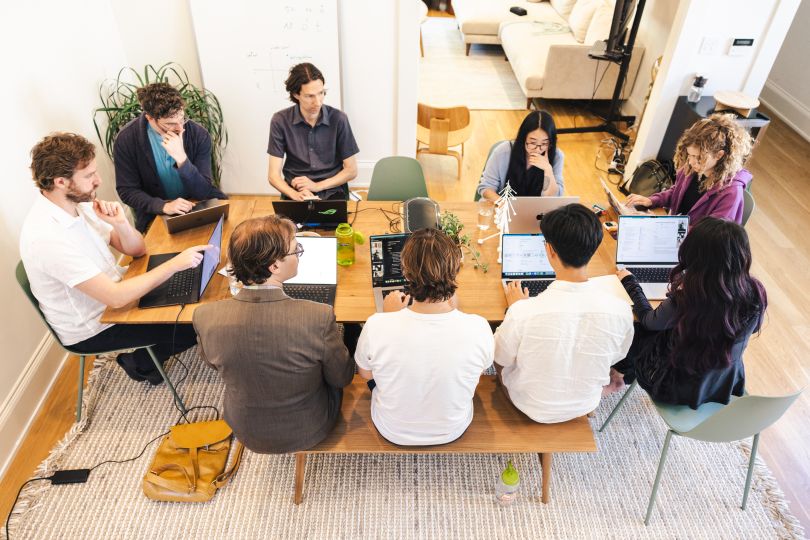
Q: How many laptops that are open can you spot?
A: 9